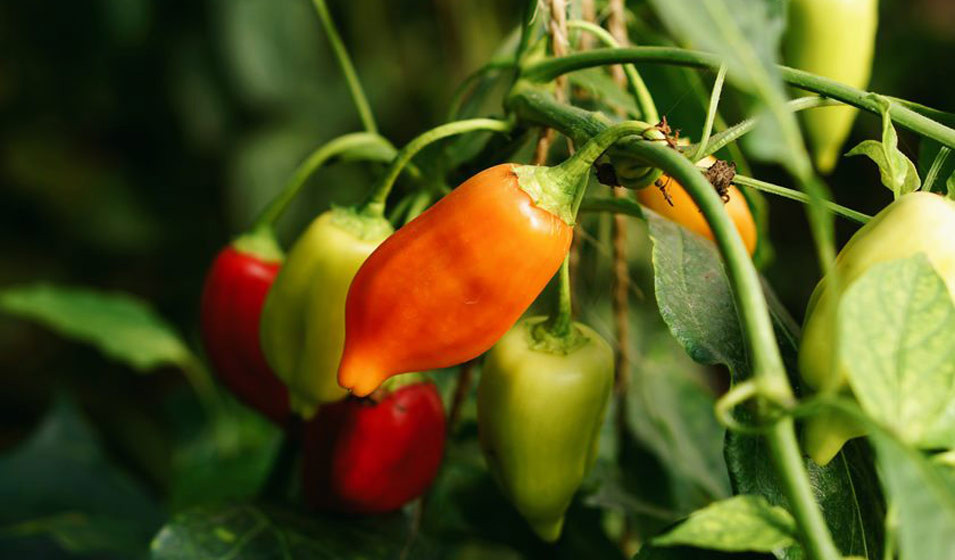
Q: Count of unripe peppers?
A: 4